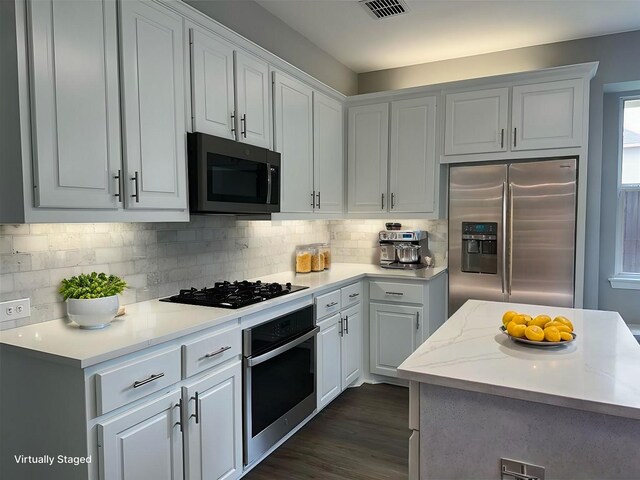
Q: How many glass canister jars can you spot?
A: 3